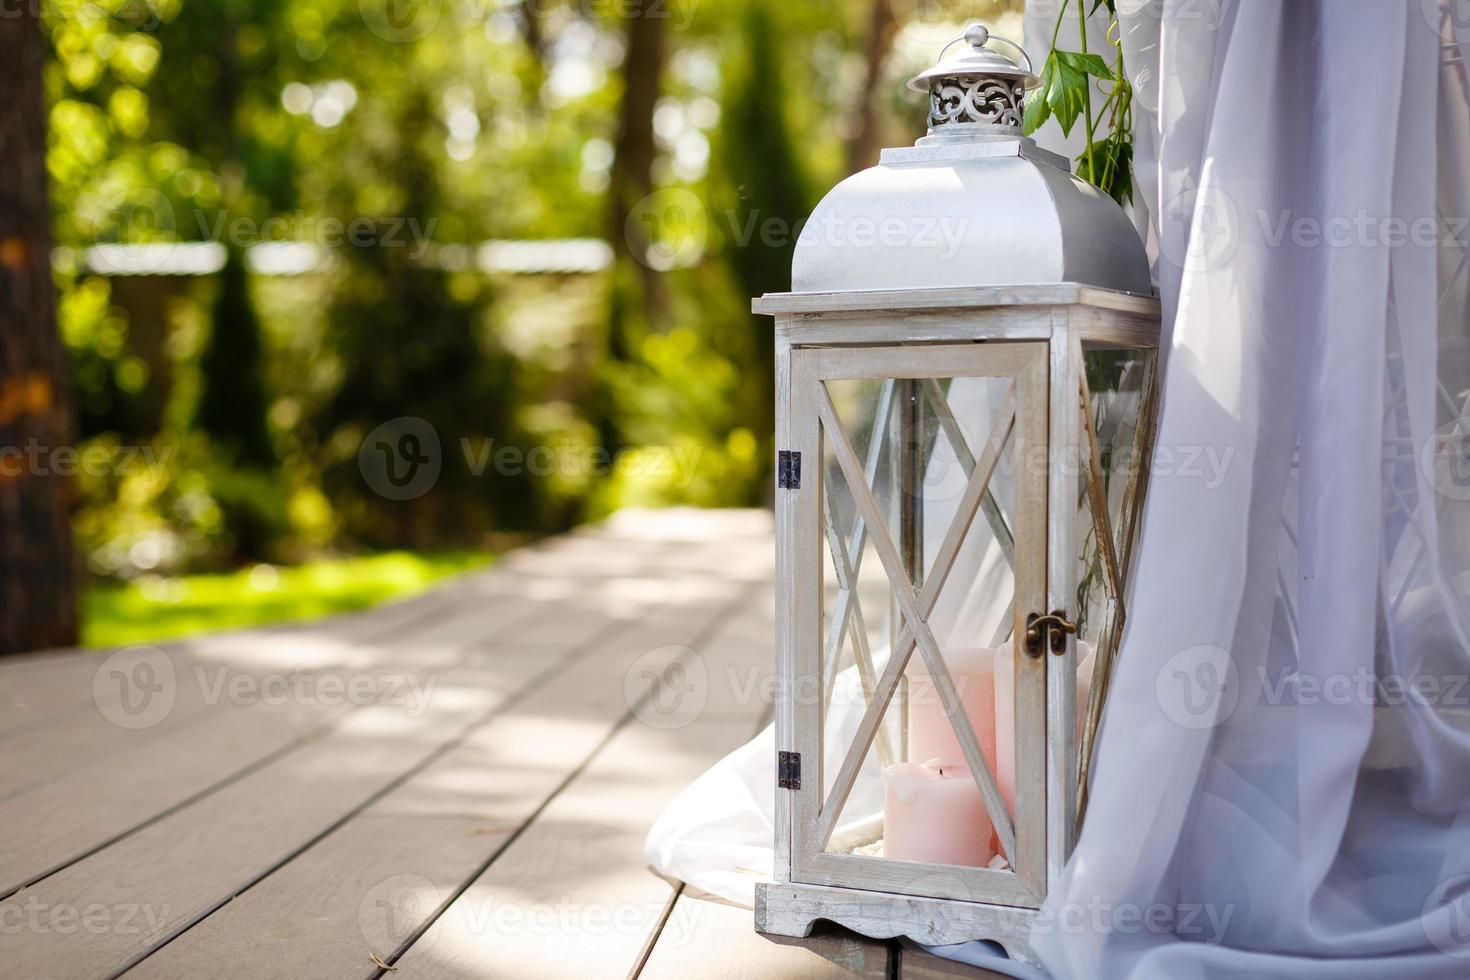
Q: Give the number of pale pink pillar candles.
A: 3